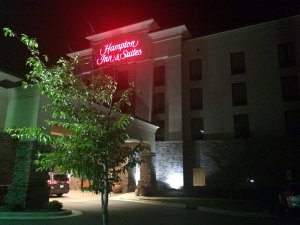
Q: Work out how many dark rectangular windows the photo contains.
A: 12